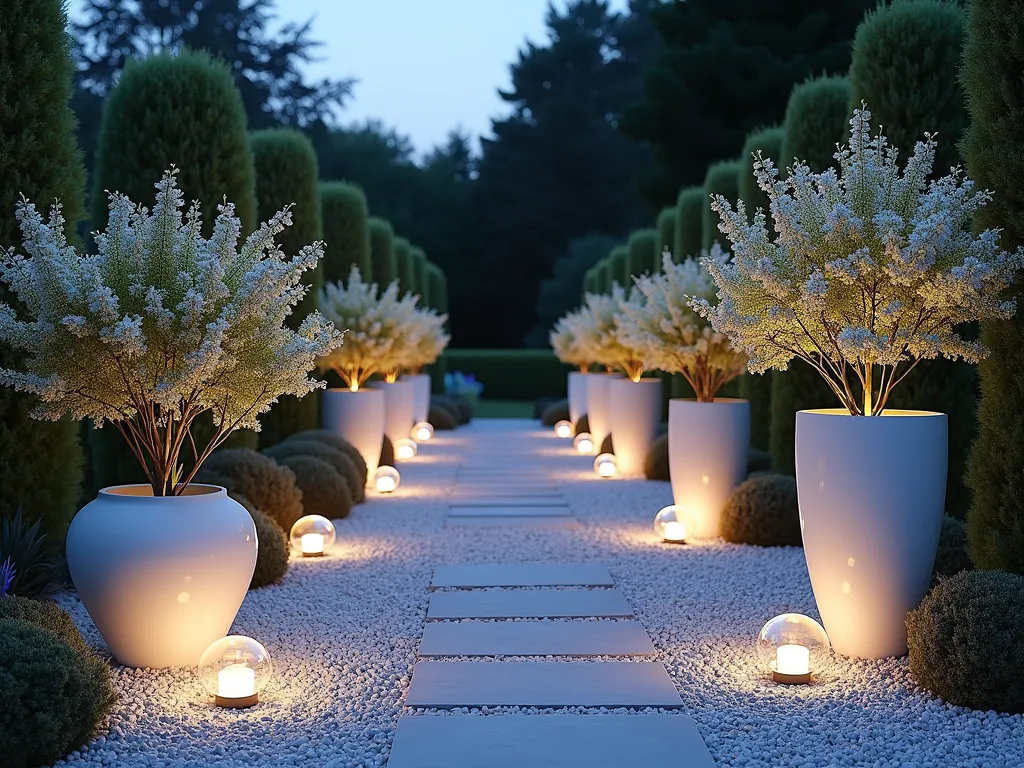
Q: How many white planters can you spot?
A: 9